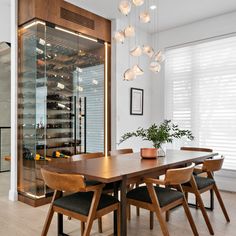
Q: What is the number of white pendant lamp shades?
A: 11